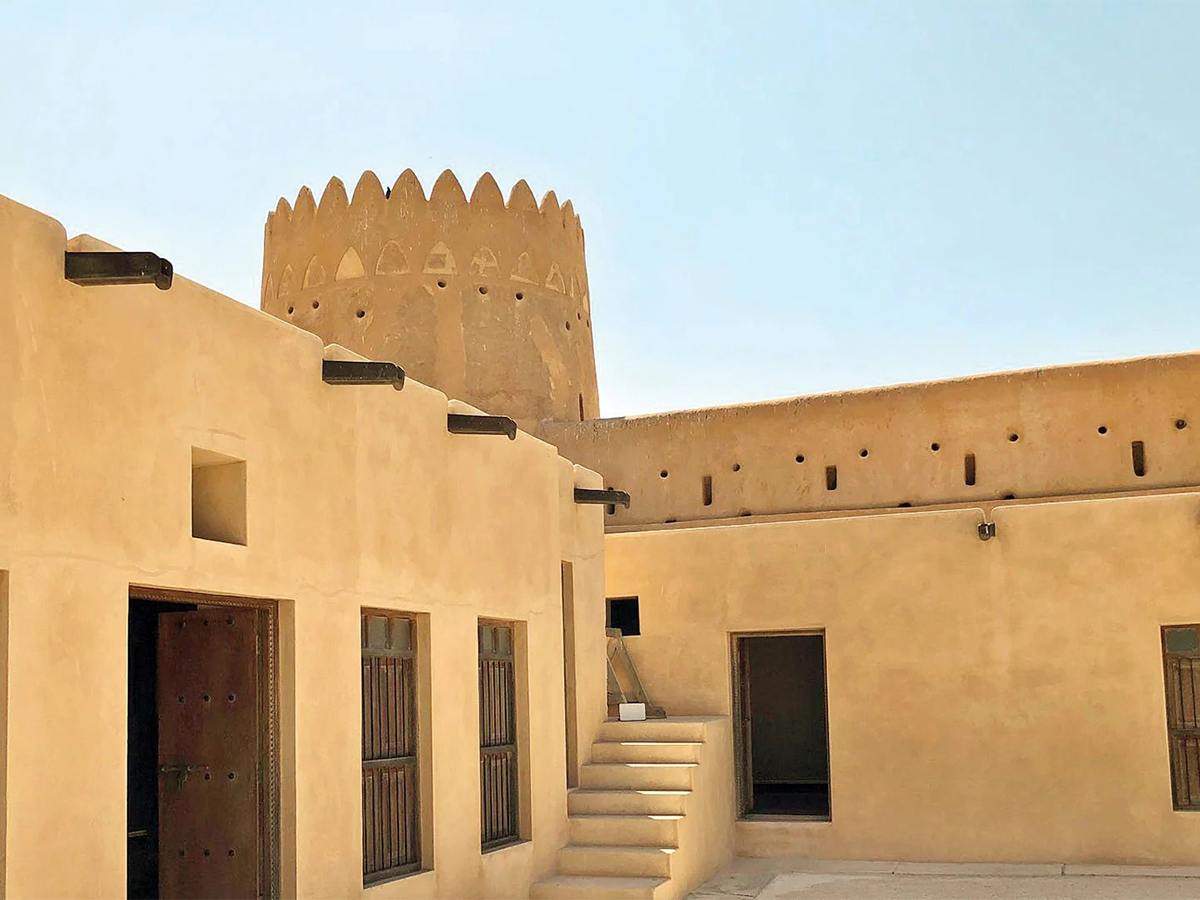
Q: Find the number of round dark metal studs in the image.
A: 11